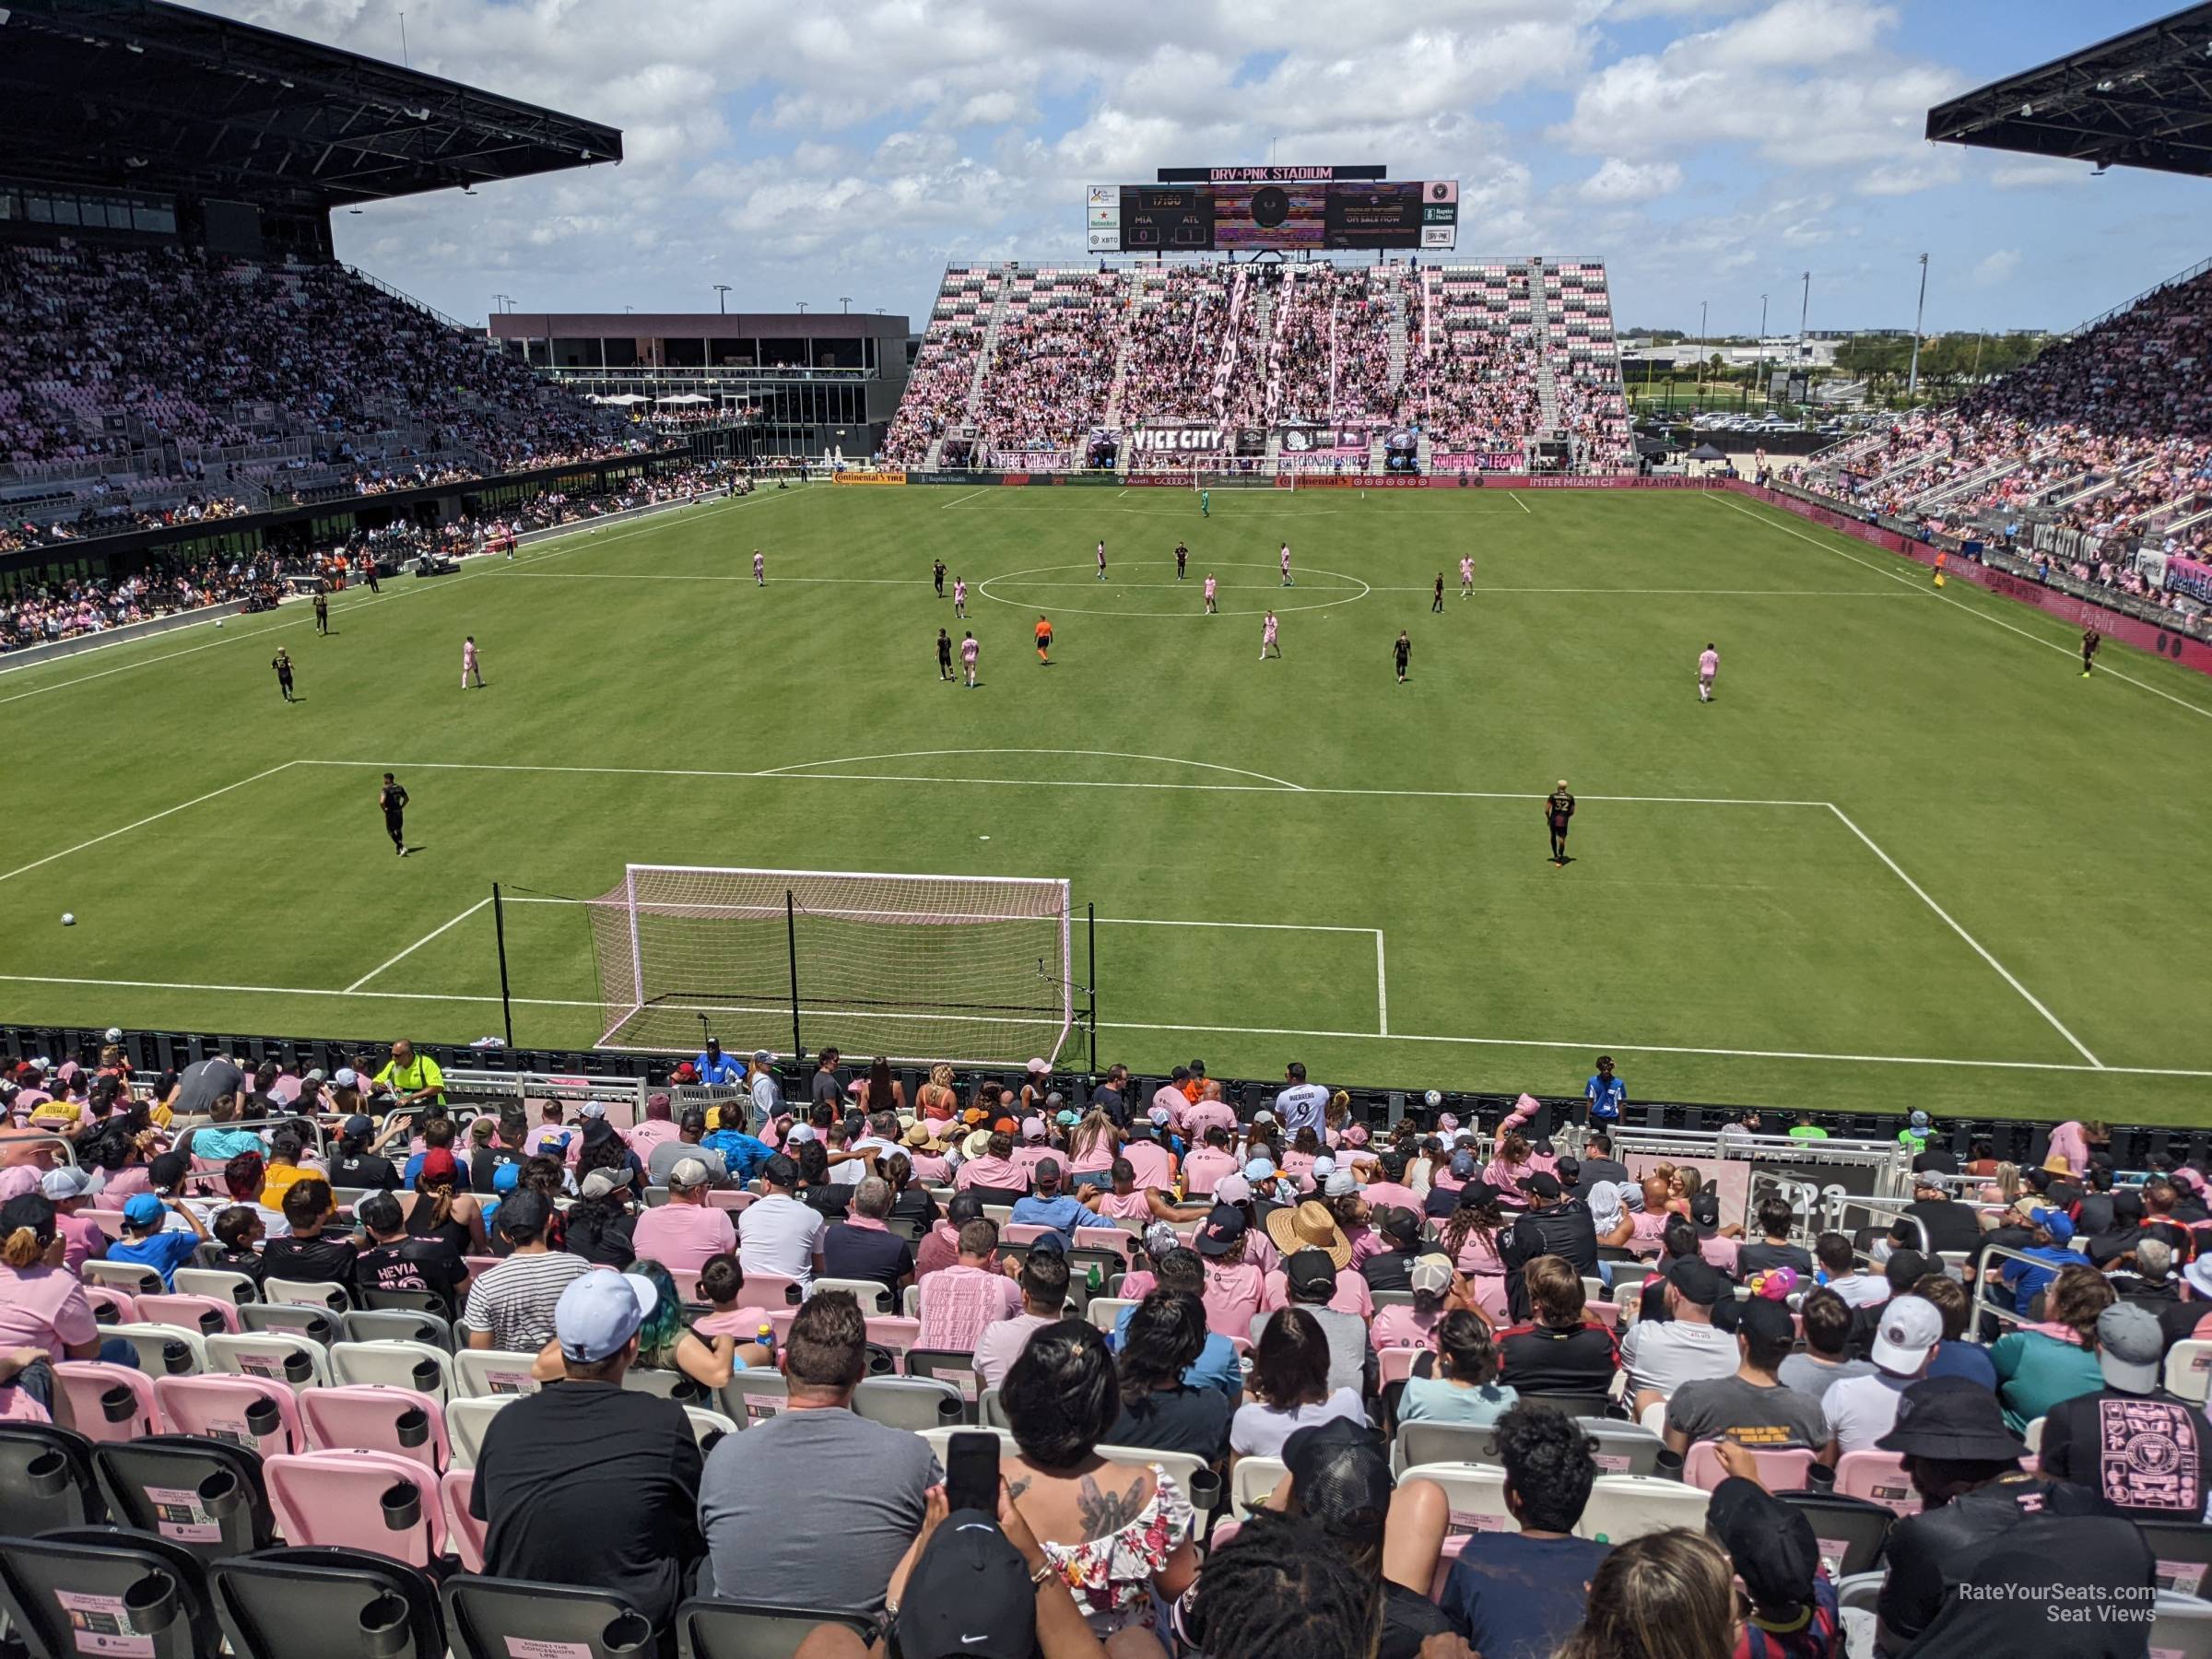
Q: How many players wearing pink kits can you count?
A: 10